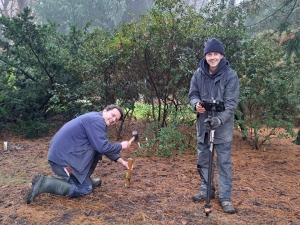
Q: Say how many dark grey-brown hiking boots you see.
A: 2